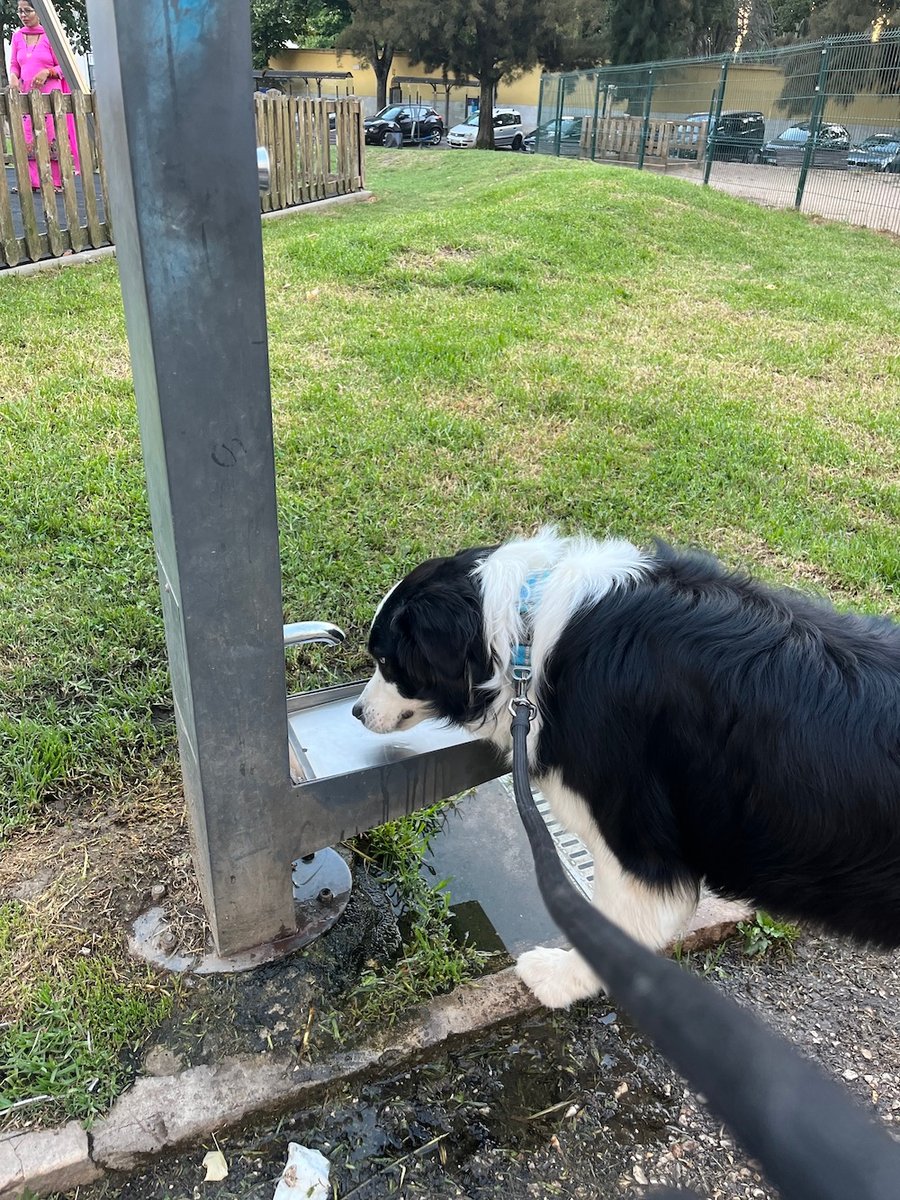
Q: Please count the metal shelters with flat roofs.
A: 2